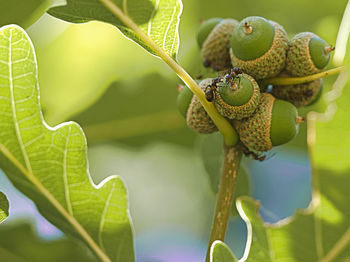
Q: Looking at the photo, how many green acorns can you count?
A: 7